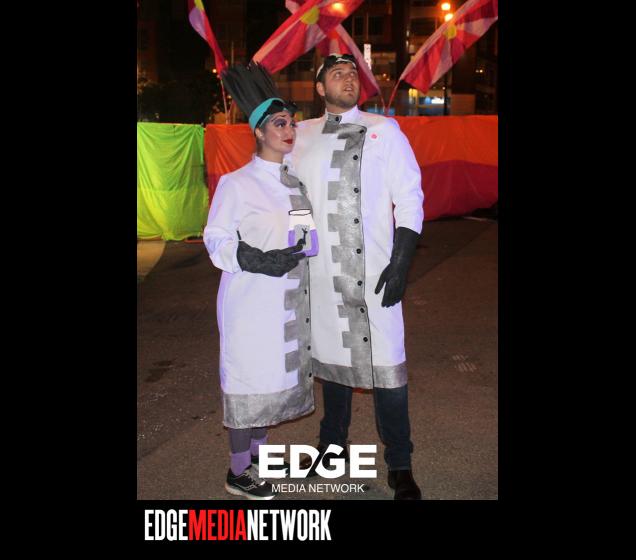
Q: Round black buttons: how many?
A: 15